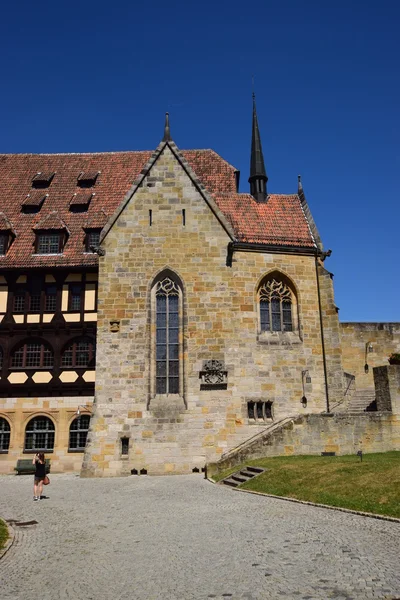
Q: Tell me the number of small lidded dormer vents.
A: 4